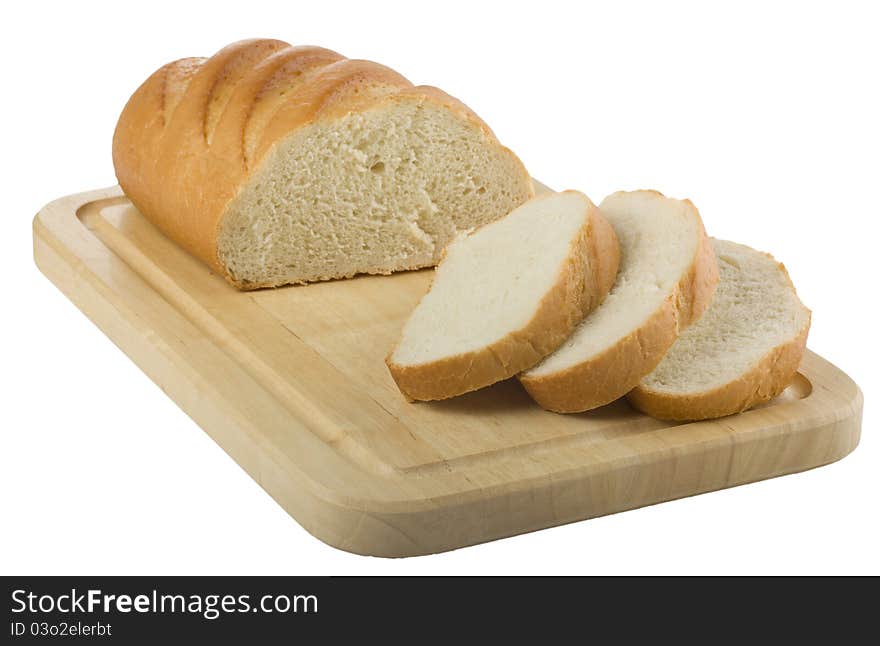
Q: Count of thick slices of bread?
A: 3